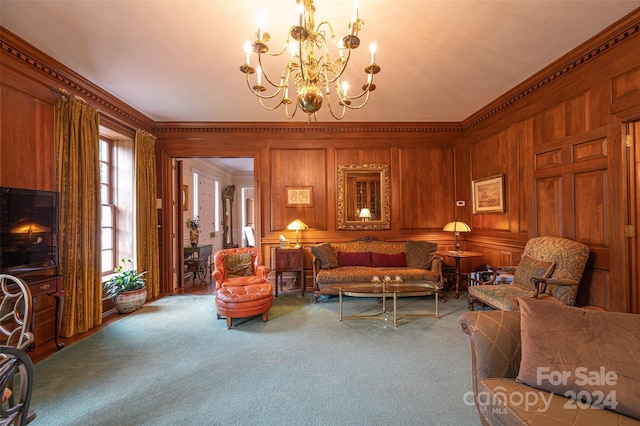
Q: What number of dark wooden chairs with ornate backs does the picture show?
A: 2